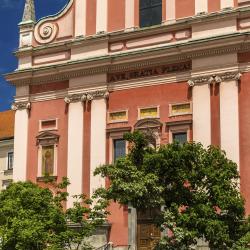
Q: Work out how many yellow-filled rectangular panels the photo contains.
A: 3